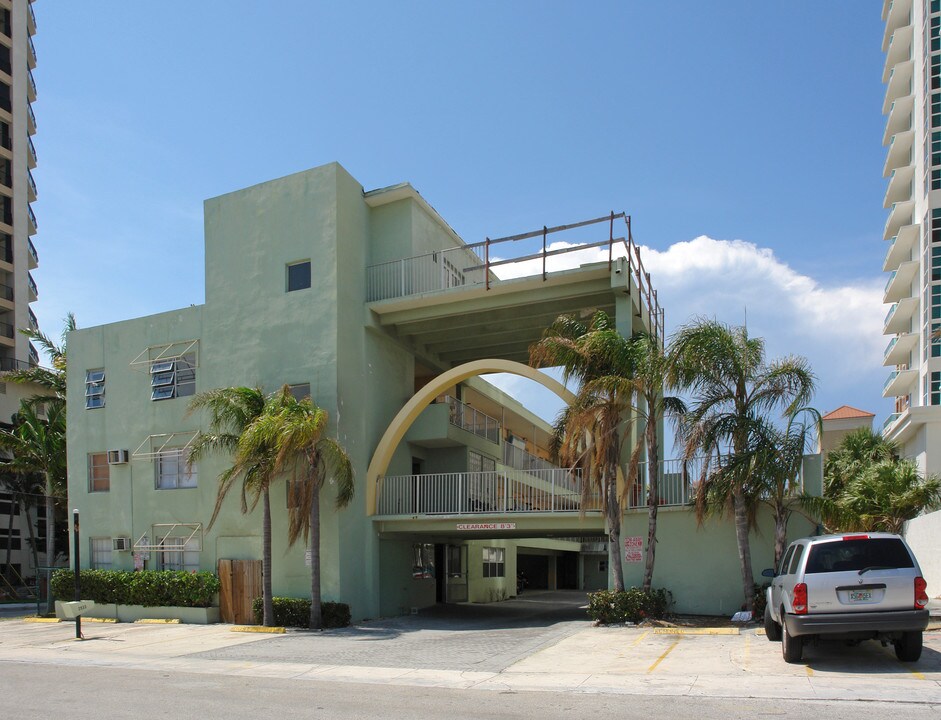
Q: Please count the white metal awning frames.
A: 3